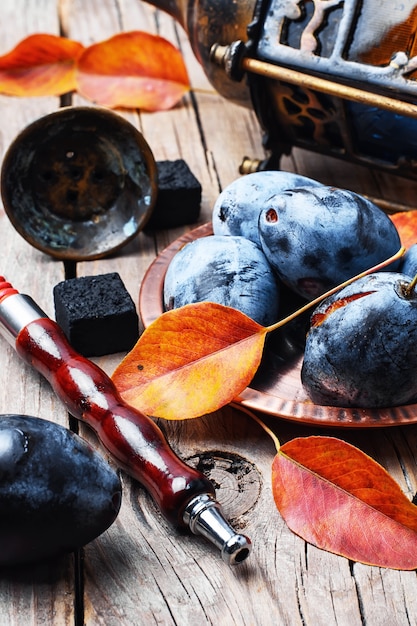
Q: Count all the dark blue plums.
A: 6